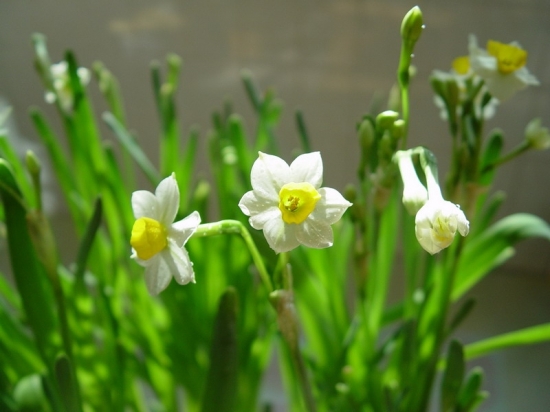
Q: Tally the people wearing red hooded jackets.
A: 0